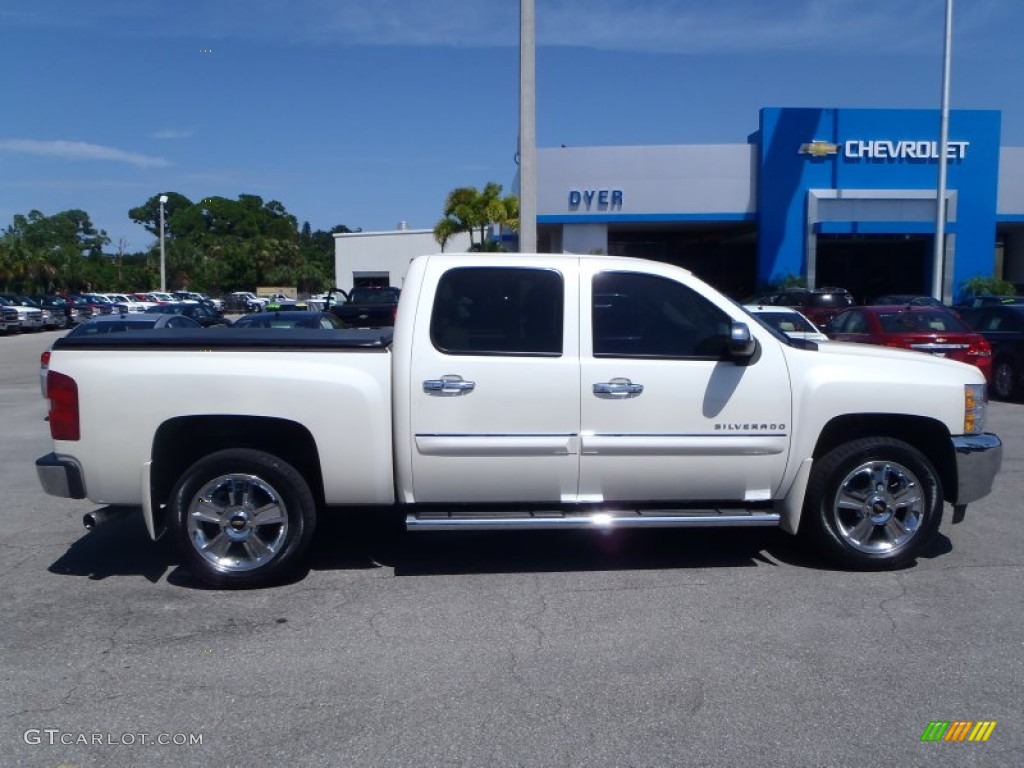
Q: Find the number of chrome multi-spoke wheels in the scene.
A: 2